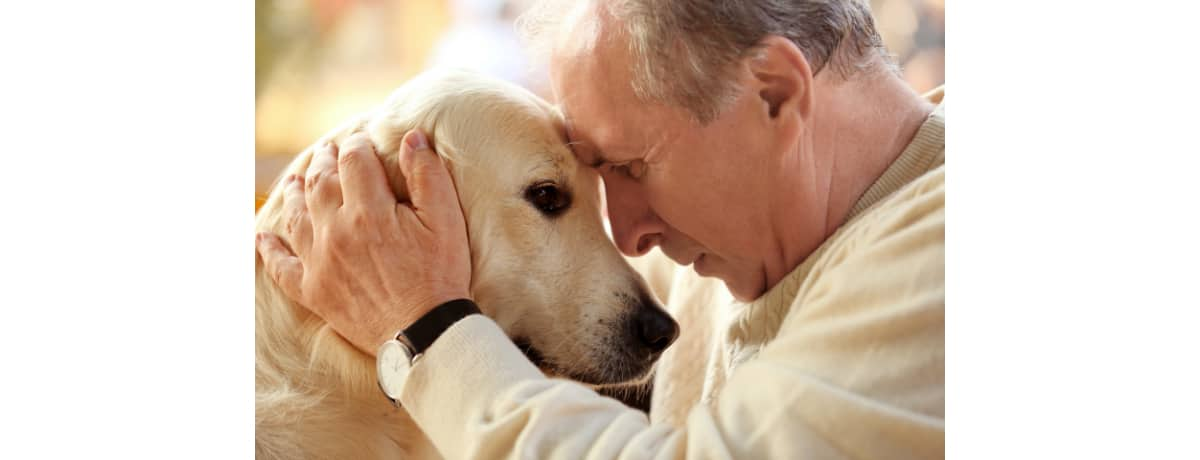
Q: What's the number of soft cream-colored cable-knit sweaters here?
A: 1